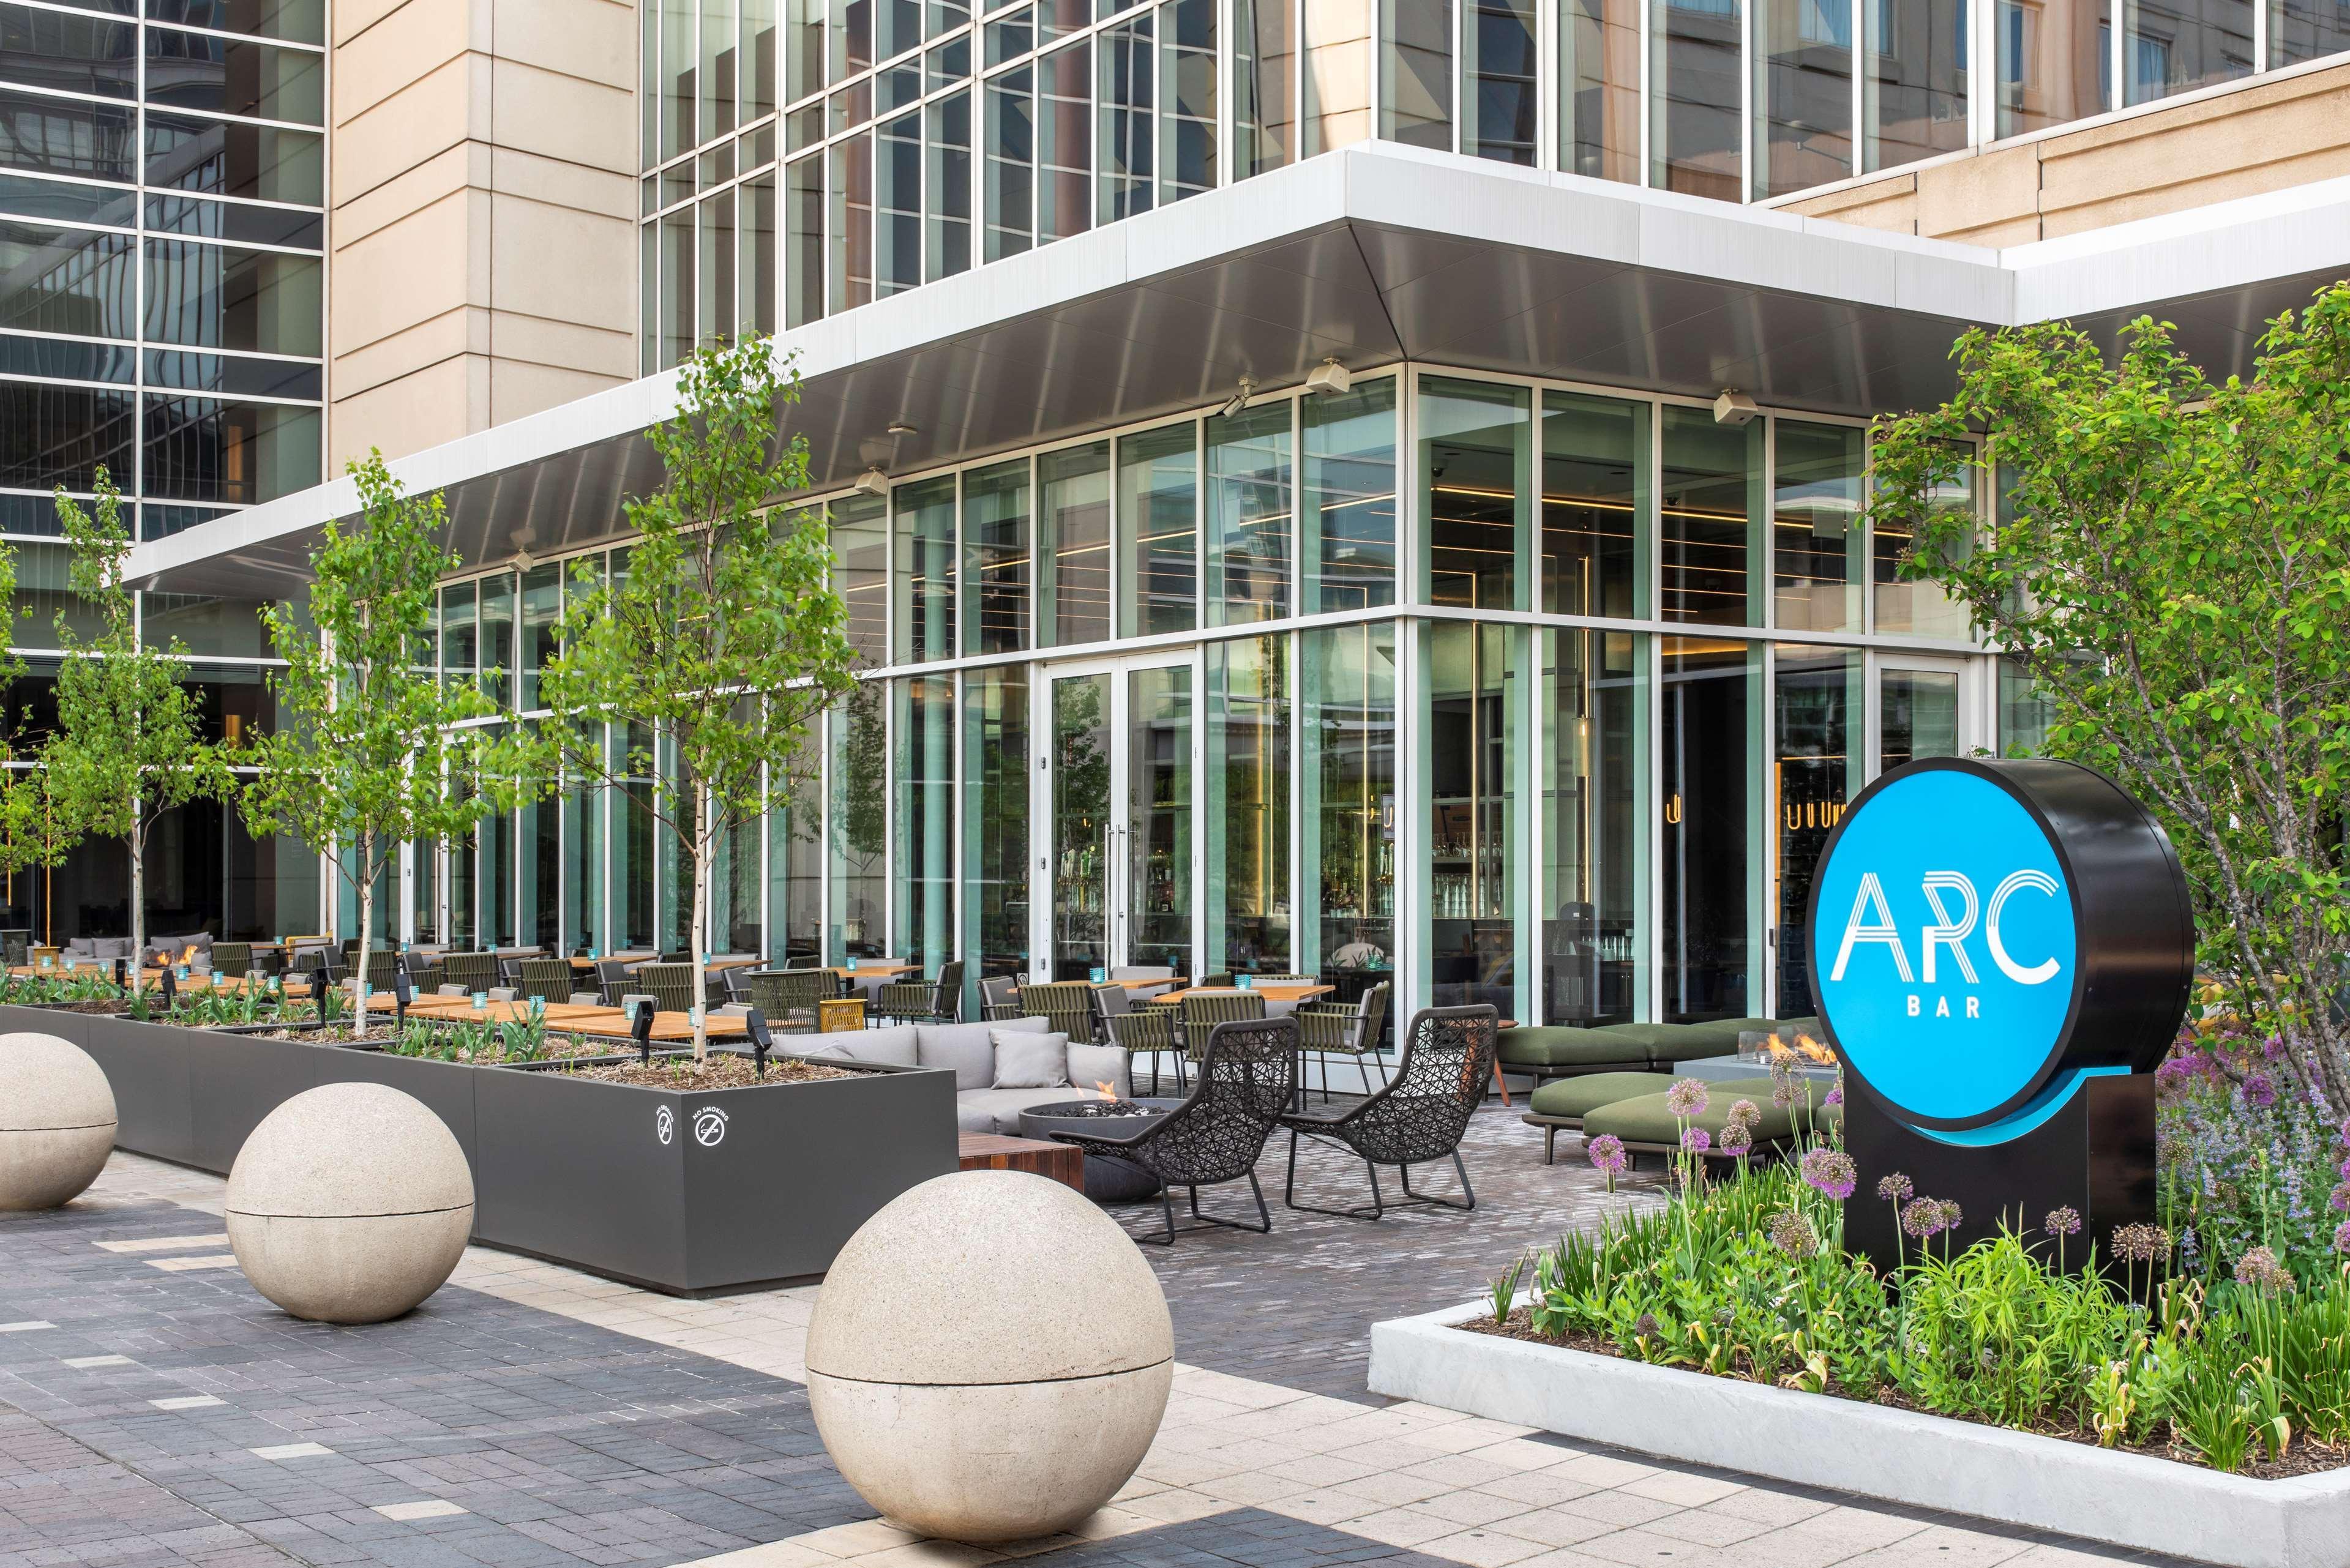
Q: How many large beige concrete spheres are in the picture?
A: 3